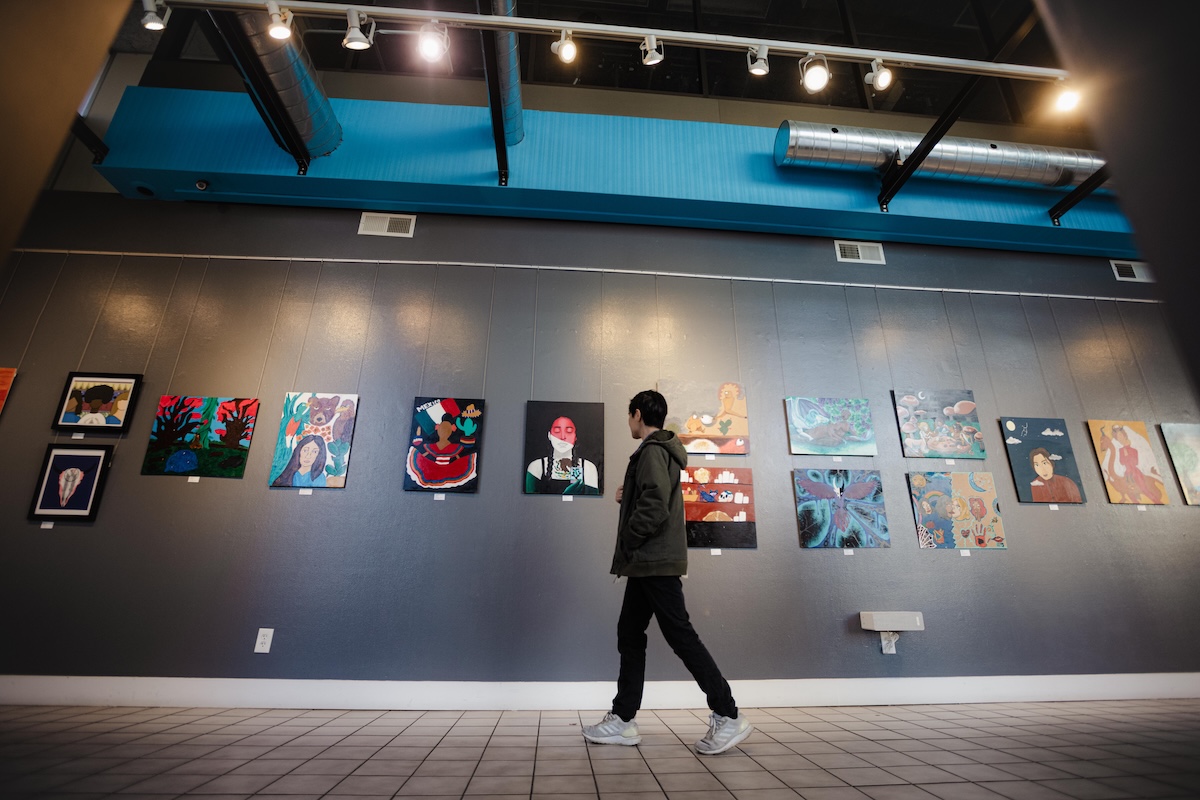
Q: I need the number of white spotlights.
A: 10